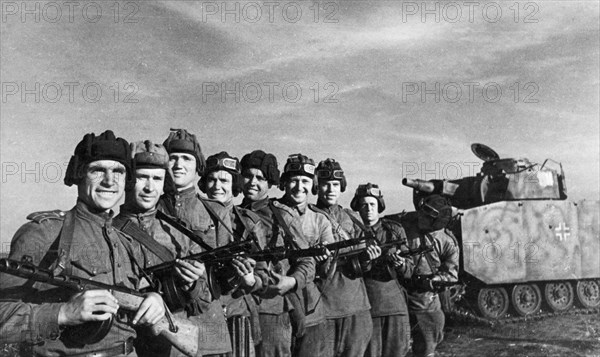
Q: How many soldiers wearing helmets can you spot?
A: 9